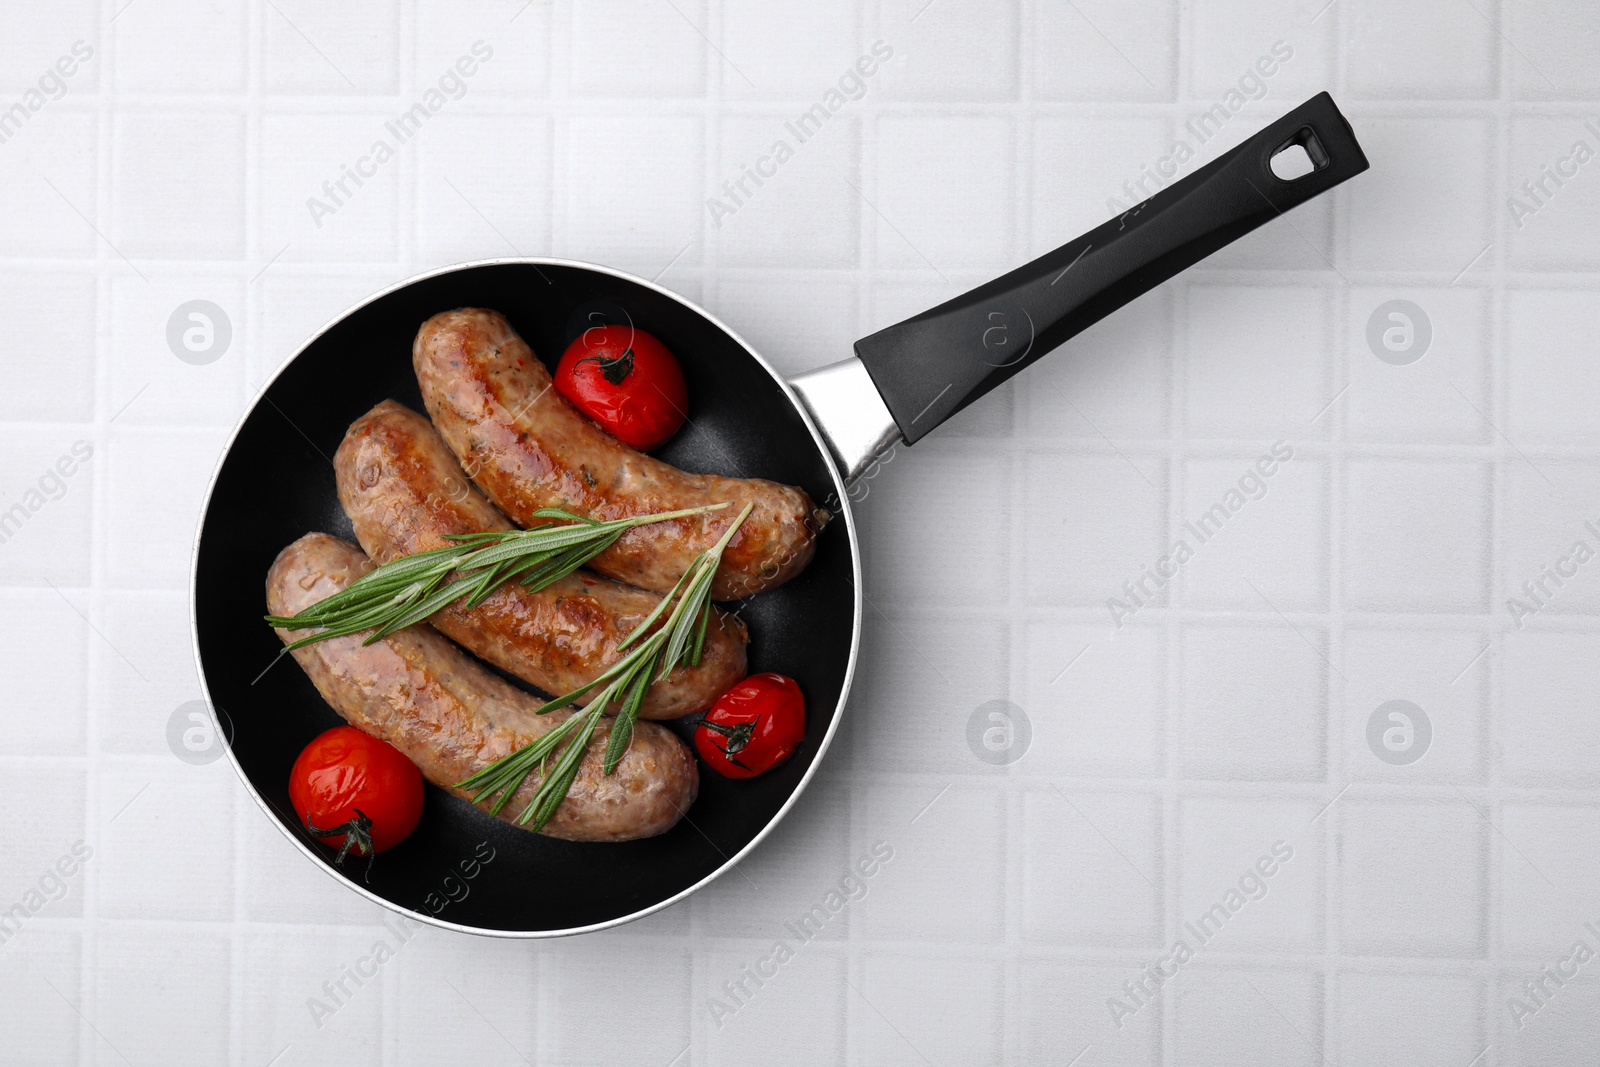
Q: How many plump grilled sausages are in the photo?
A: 3